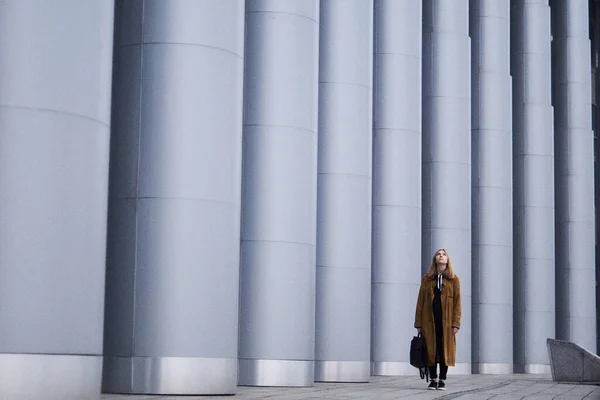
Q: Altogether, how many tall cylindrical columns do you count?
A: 9